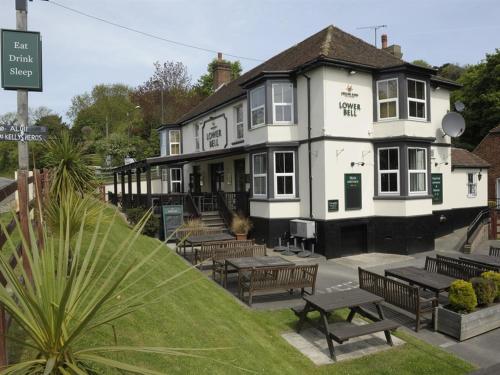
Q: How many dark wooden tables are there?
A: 5